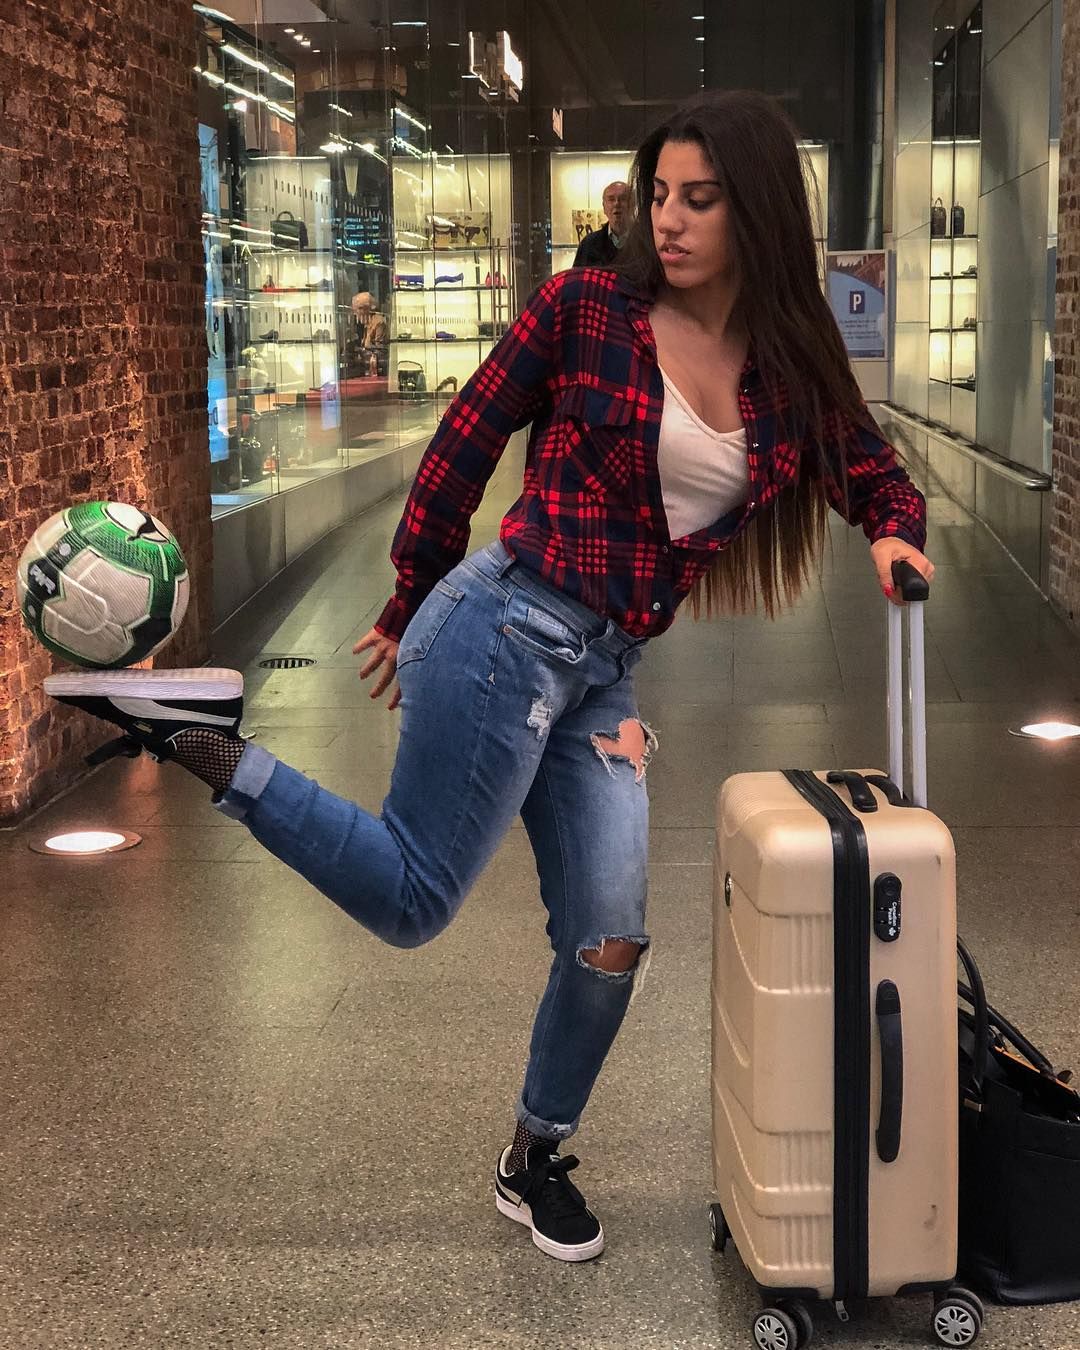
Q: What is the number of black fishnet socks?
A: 2